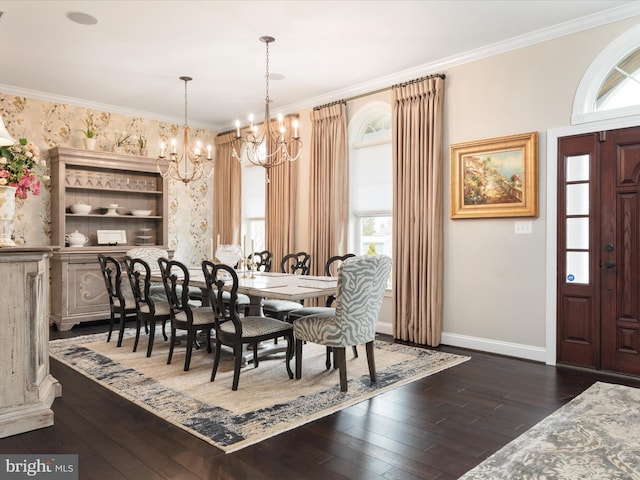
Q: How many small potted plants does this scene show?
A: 3